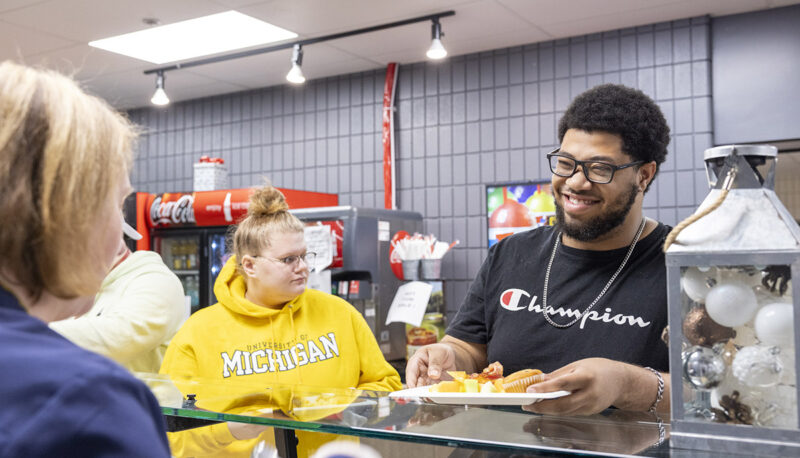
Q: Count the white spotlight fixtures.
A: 3